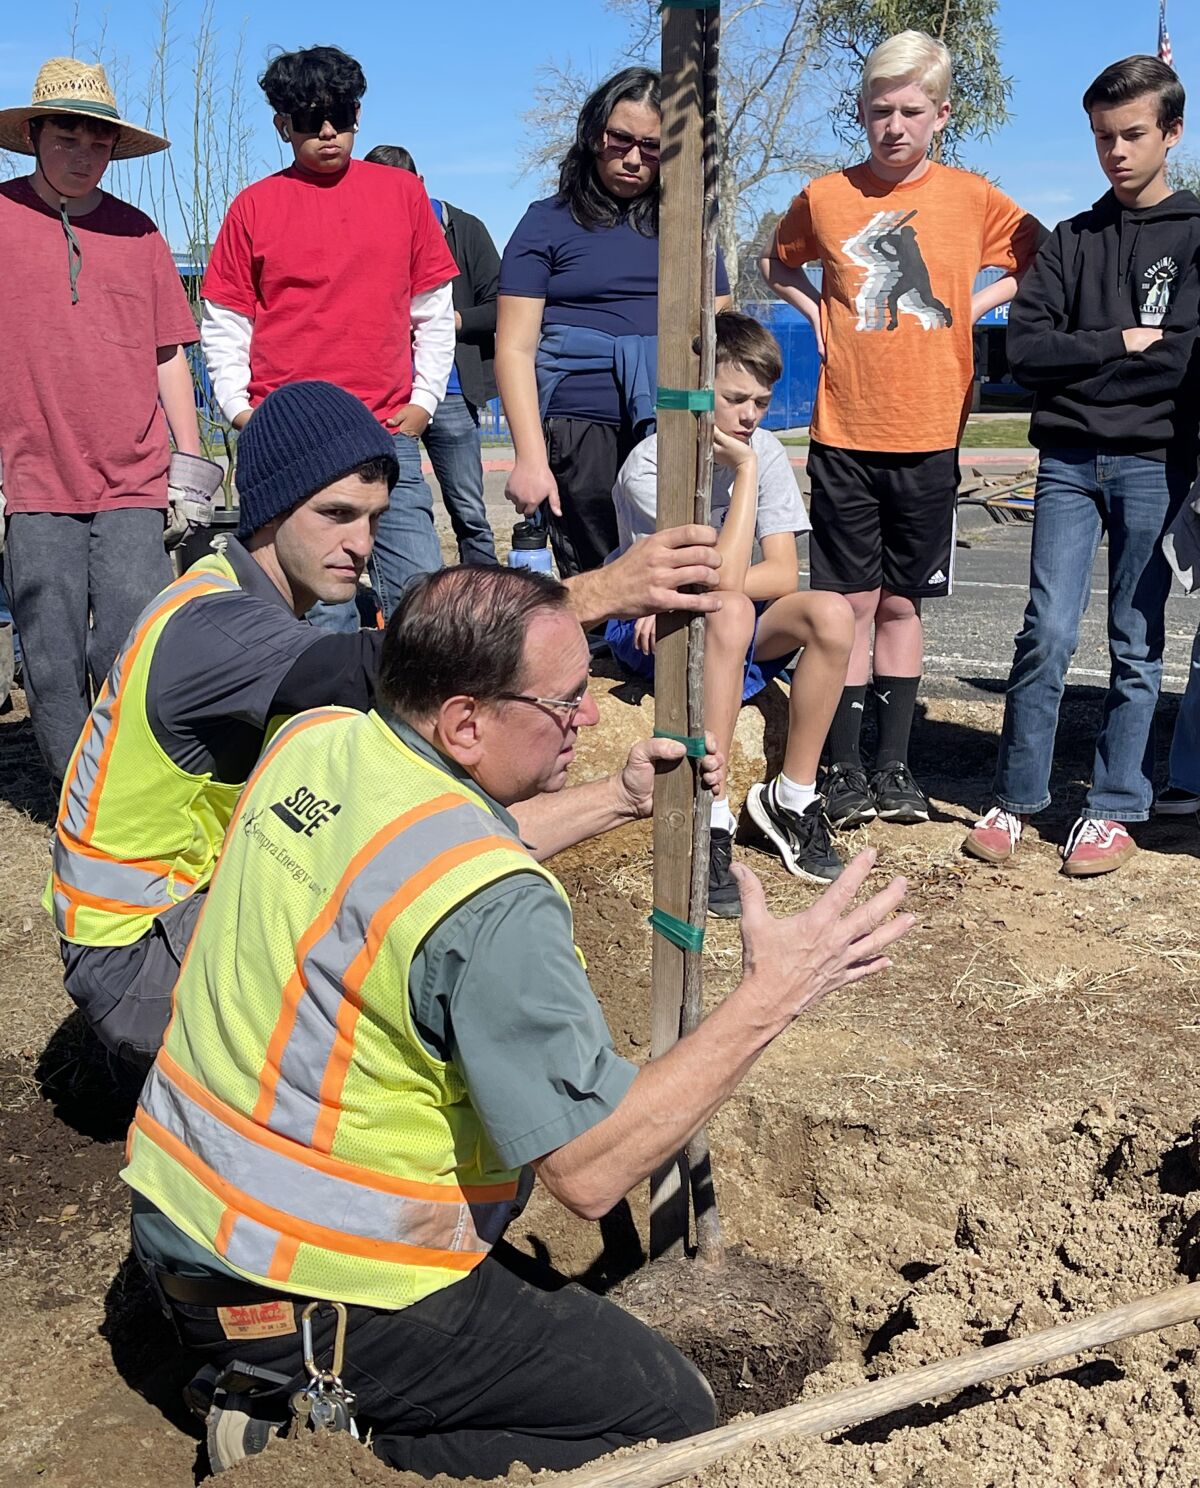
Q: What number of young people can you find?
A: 7